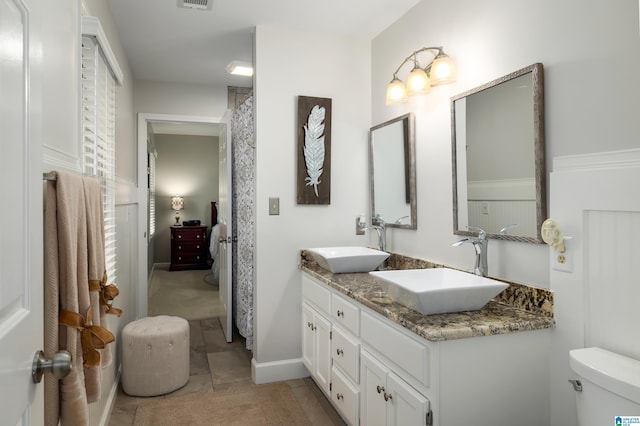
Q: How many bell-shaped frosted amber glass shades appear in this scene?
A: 3